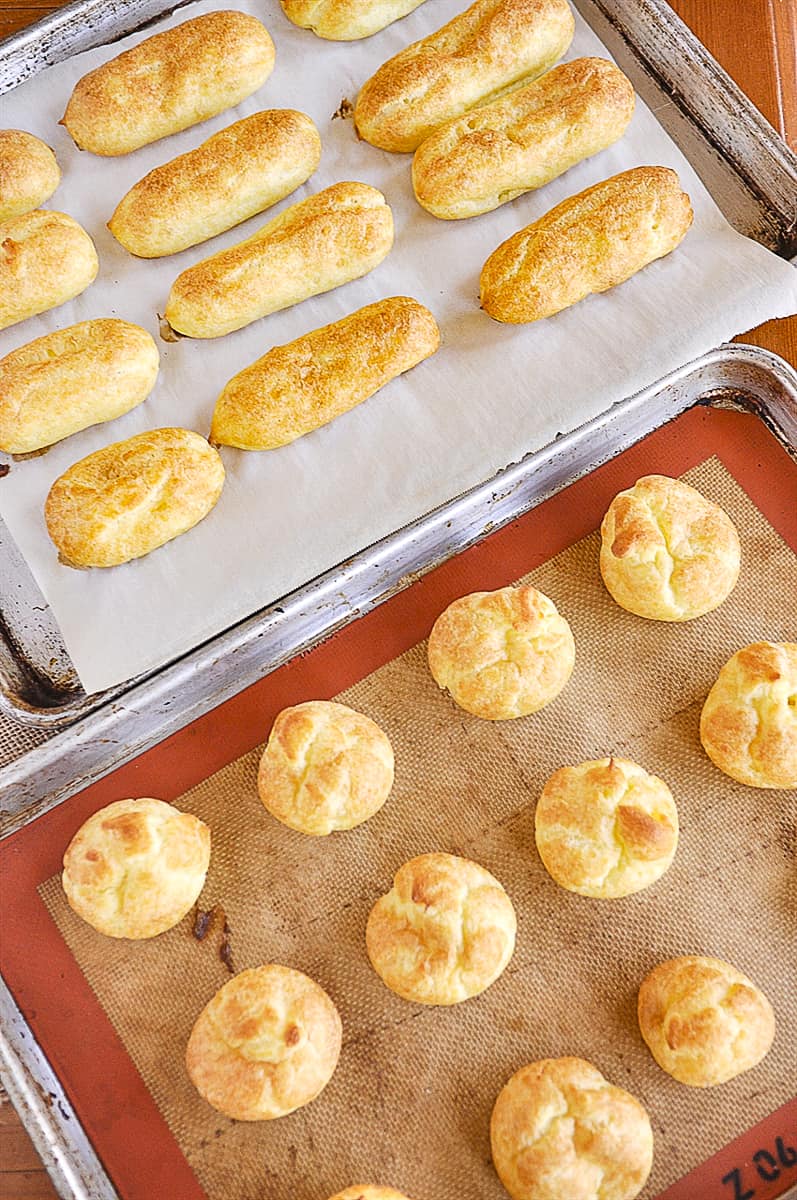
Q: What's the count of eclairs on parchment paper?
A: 12